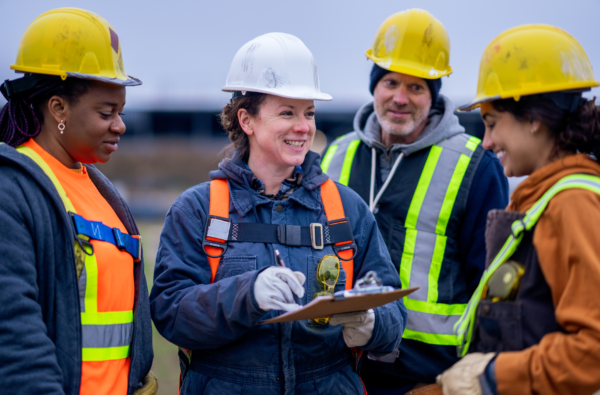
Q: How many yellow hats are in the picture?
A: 3